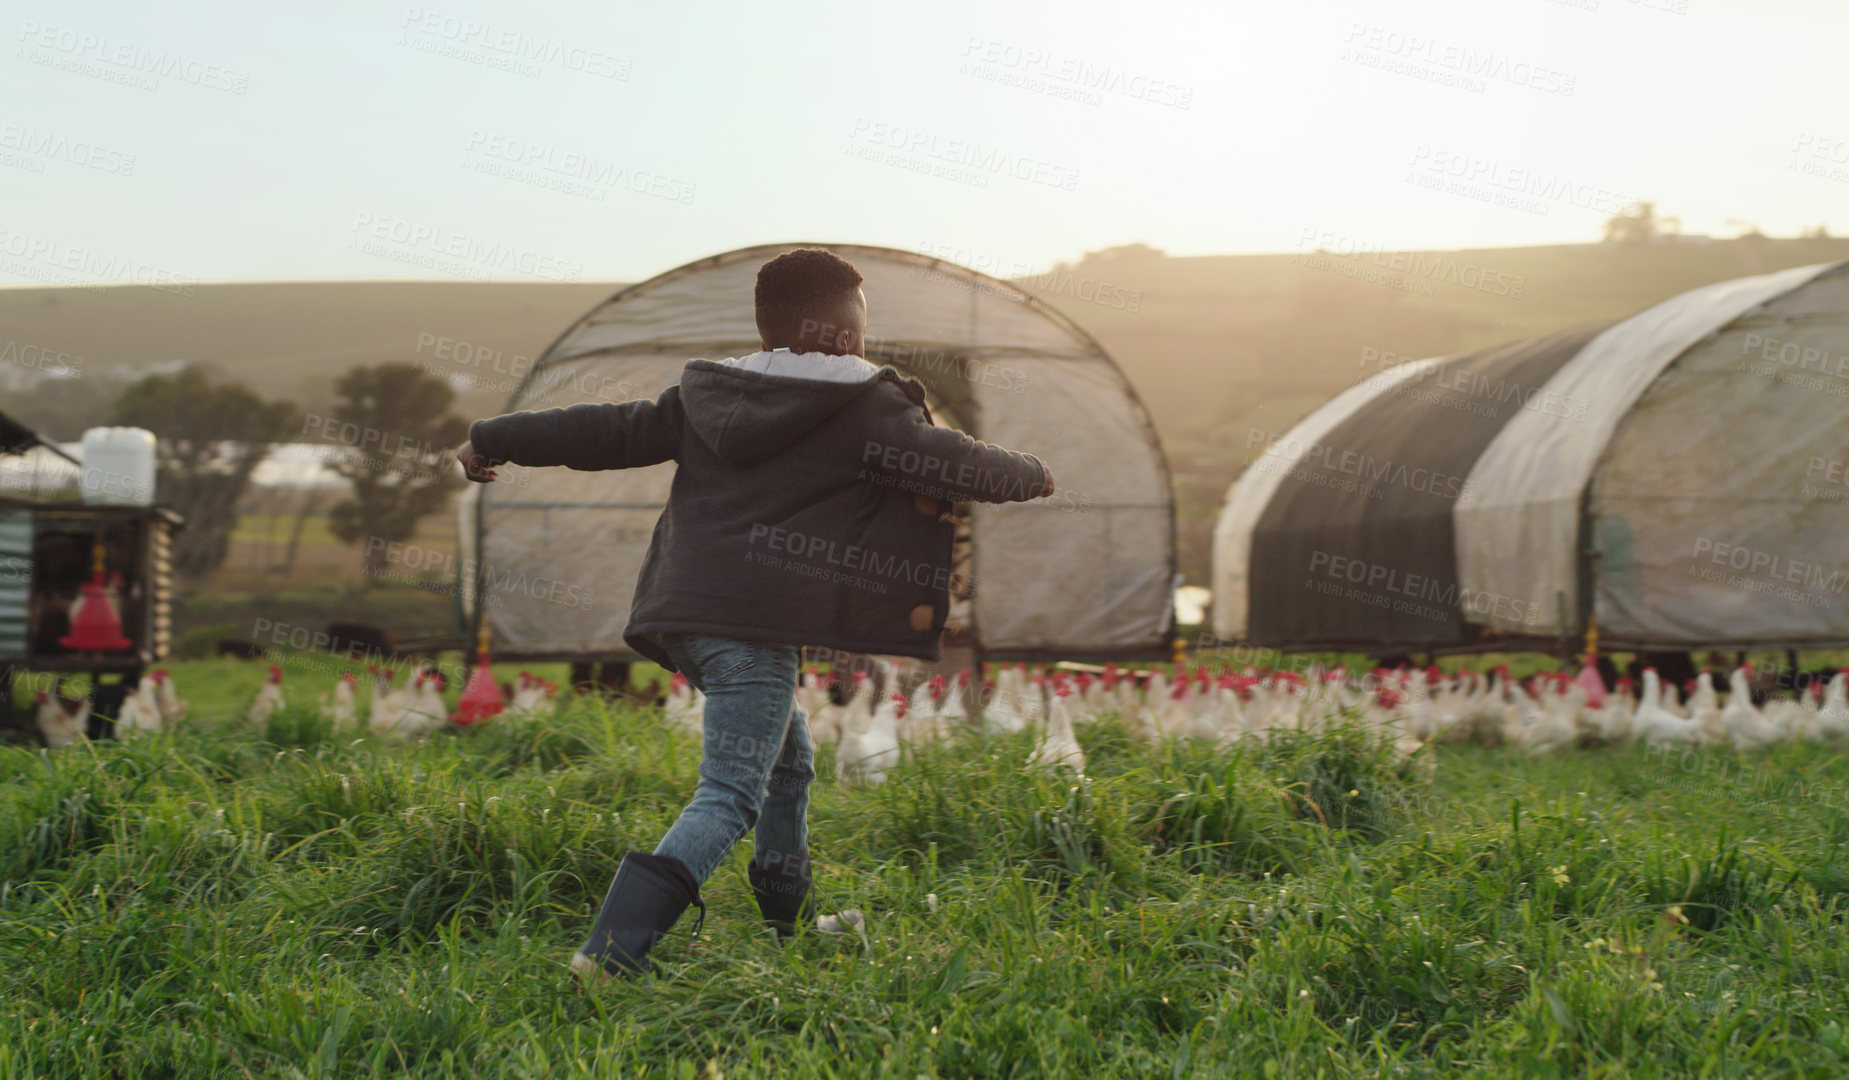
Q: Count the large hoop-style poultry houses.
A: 2